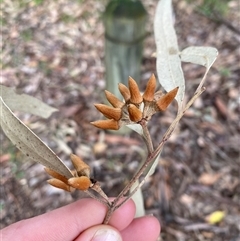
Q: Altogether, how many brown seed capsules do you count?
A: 12